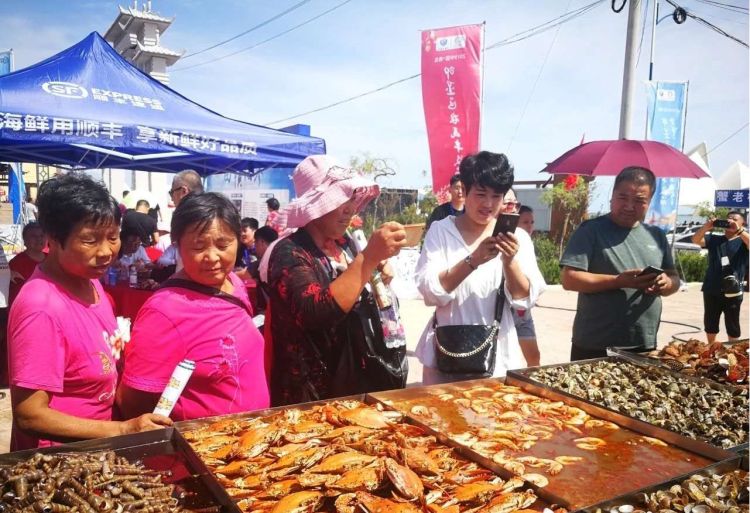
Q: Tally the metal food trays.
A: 6